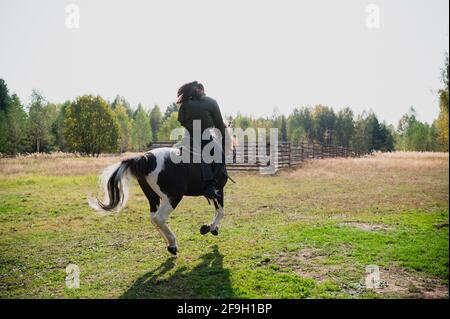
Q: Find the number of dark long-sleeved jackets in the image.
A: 1